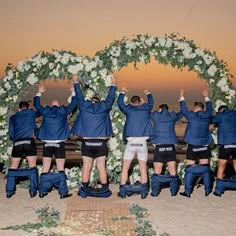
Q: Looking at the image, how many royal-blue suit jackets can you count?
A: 7